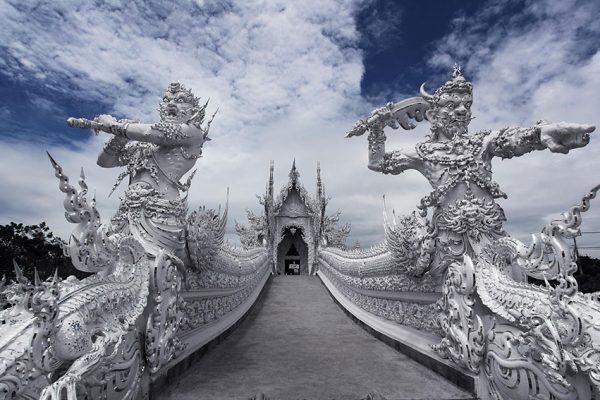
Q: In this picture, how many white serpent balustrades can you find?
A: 2